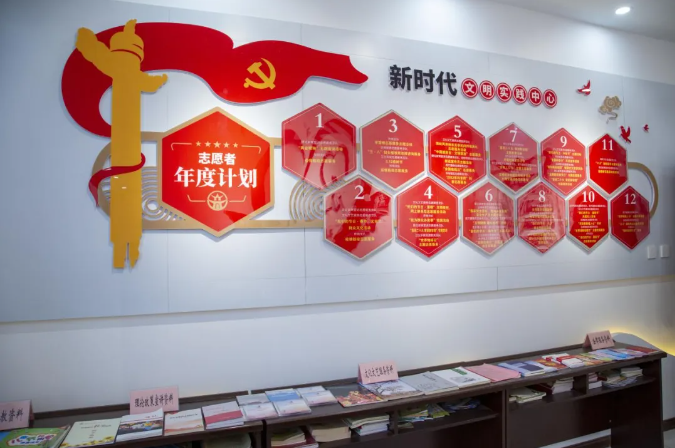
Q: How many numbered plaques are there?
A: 12